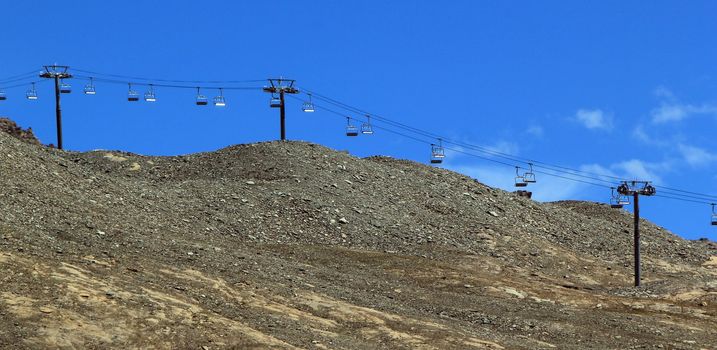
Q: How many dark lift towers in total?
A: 3